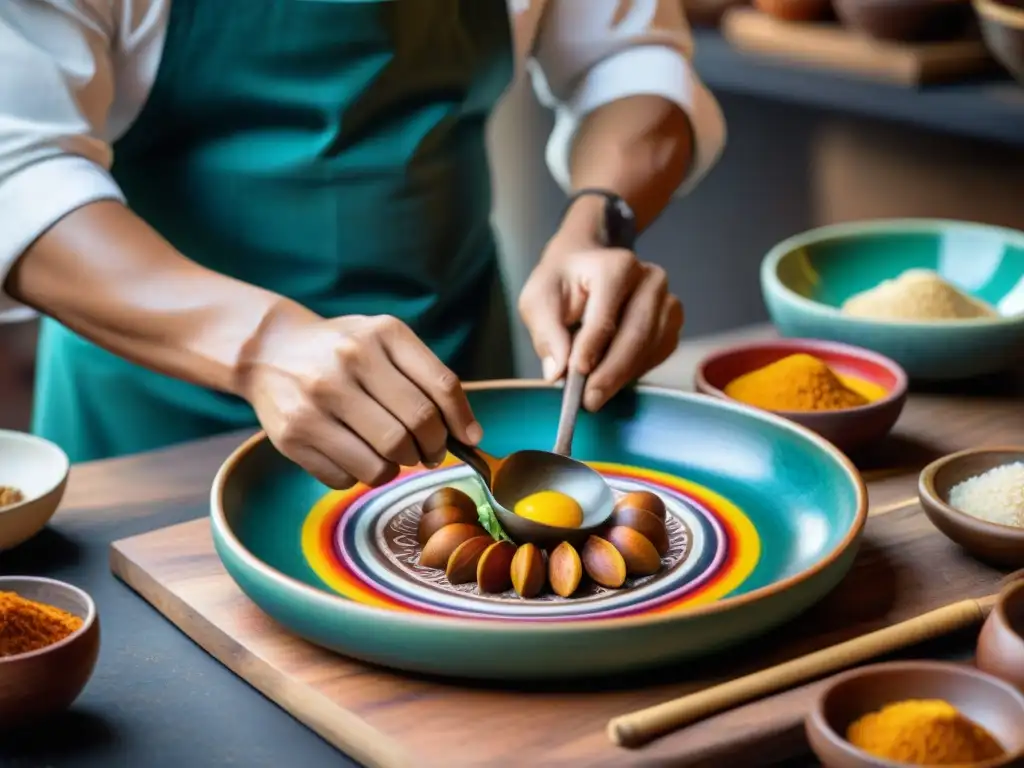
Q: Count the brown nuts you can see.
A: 11